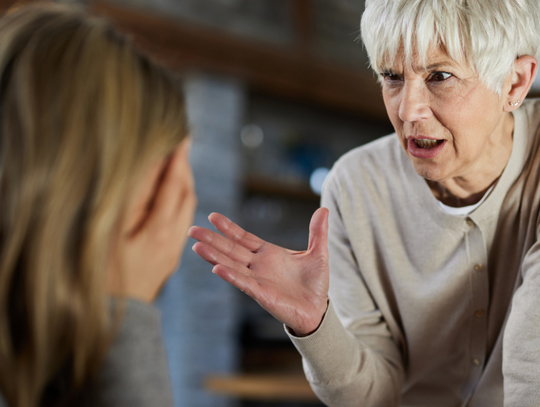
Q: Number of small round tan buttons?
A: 4